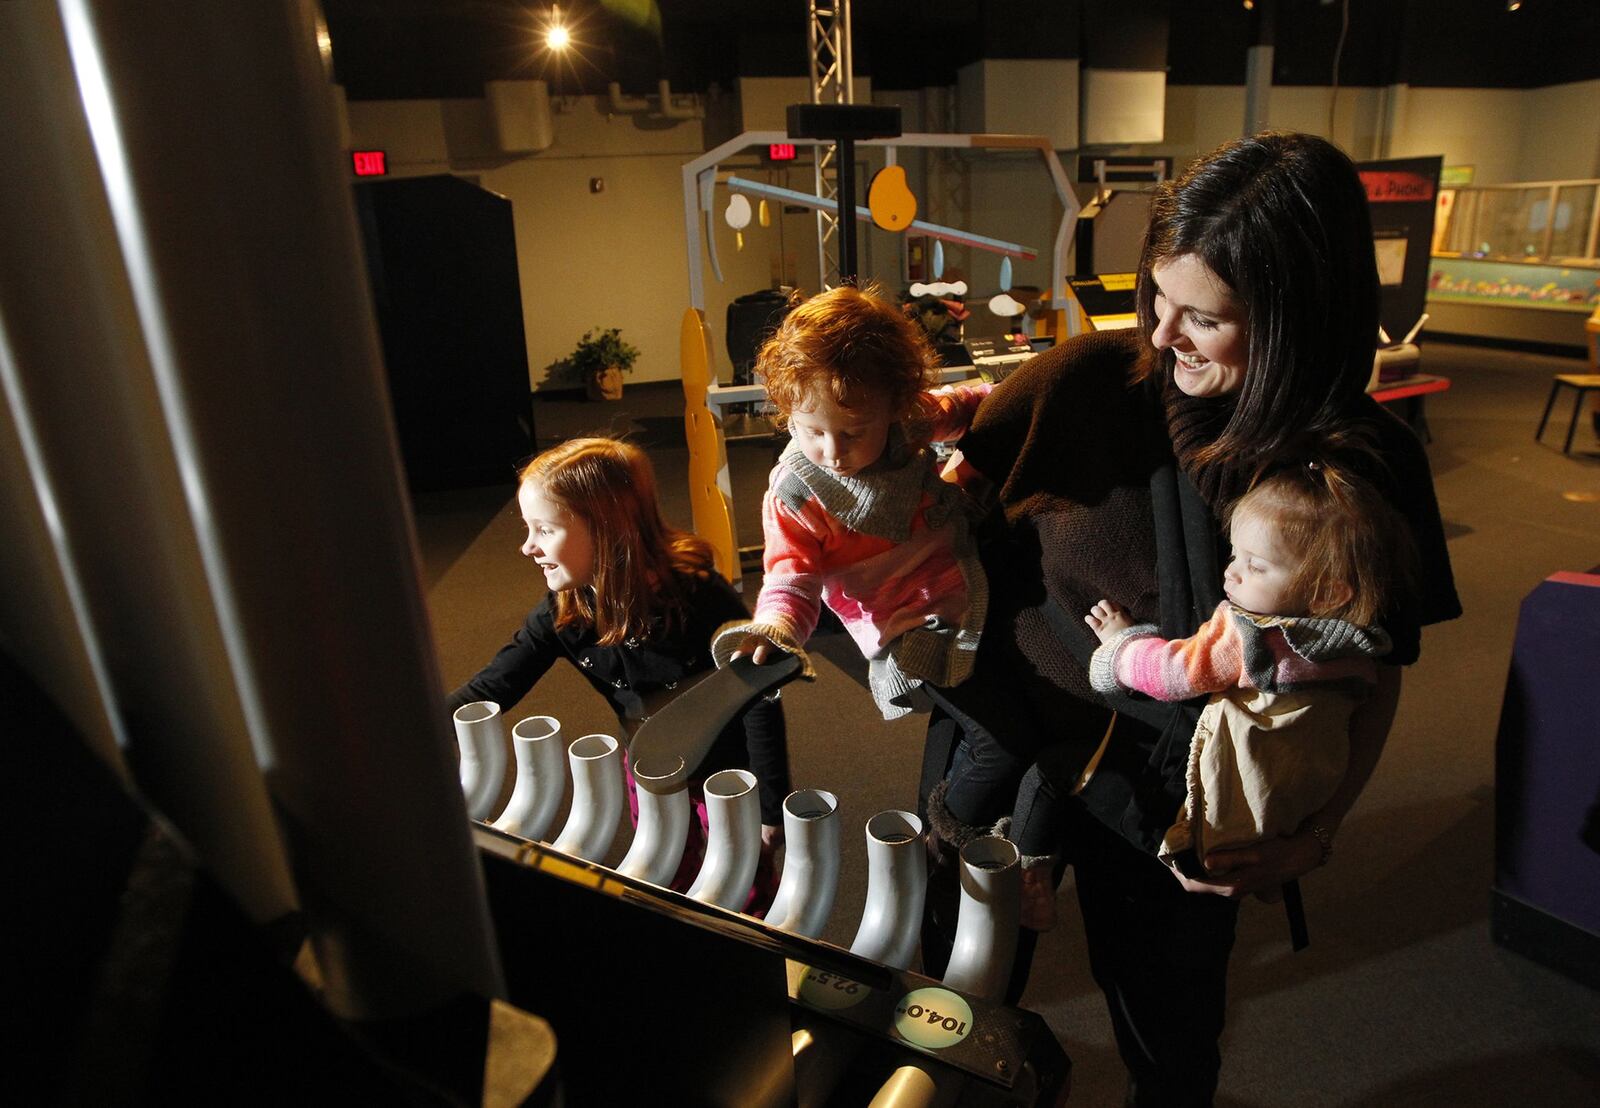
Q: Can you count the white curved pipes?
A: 8